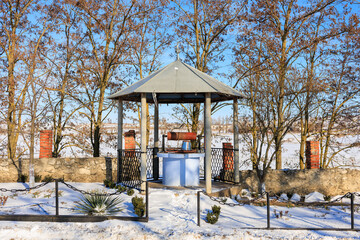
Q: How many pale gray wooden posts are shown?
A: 5